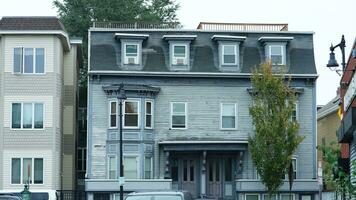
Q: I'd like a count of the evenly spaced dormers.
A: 4